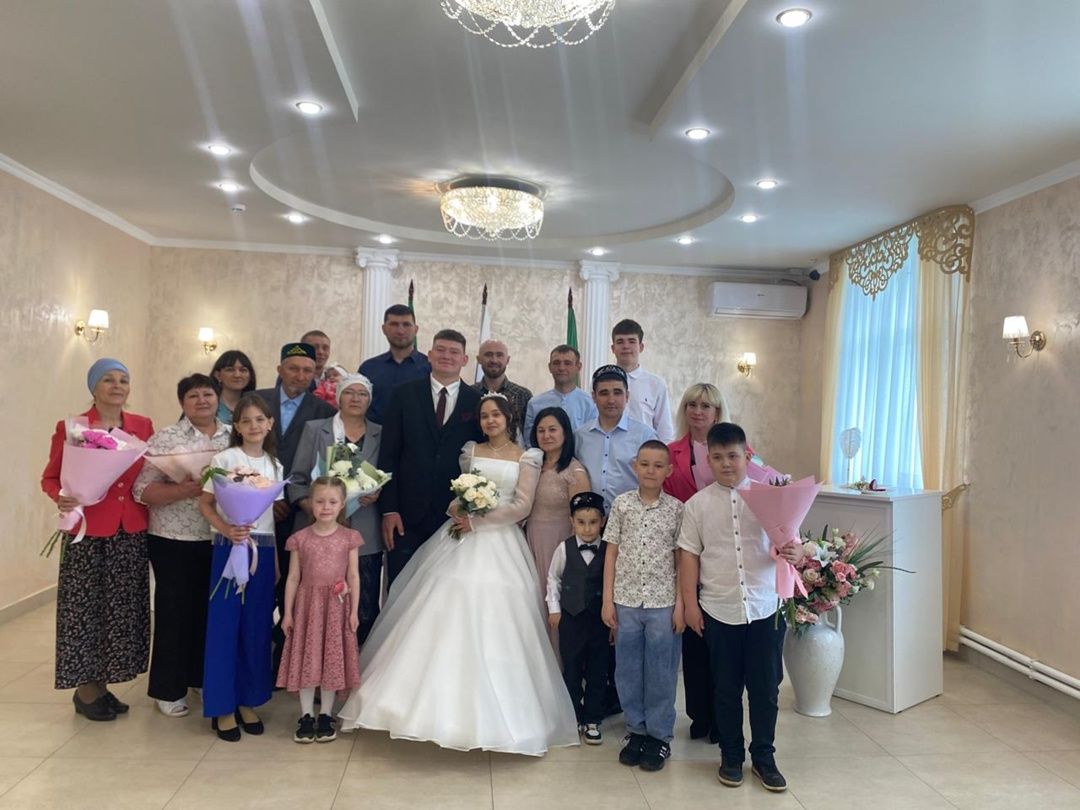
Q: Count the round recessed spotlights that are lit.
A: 11